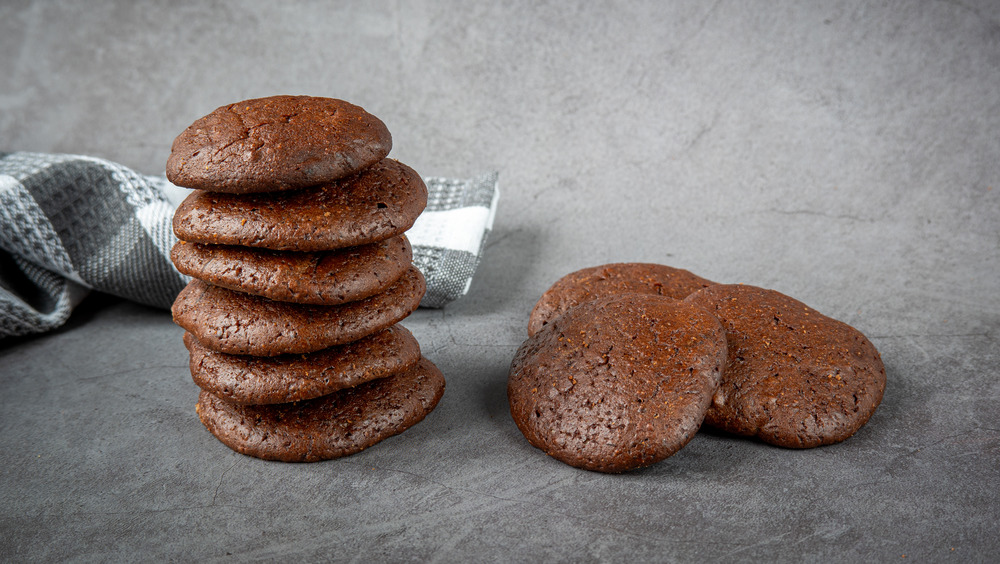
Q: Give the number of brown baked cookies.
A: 9